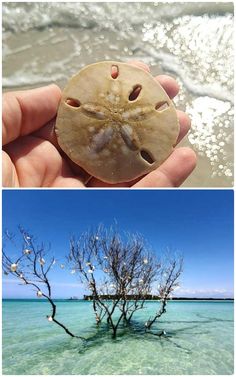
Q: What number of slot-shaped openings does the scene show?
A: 5